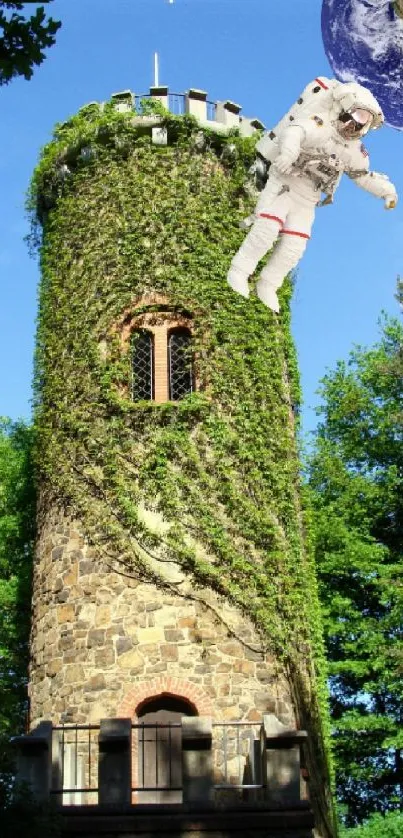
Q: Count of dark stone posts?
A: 4